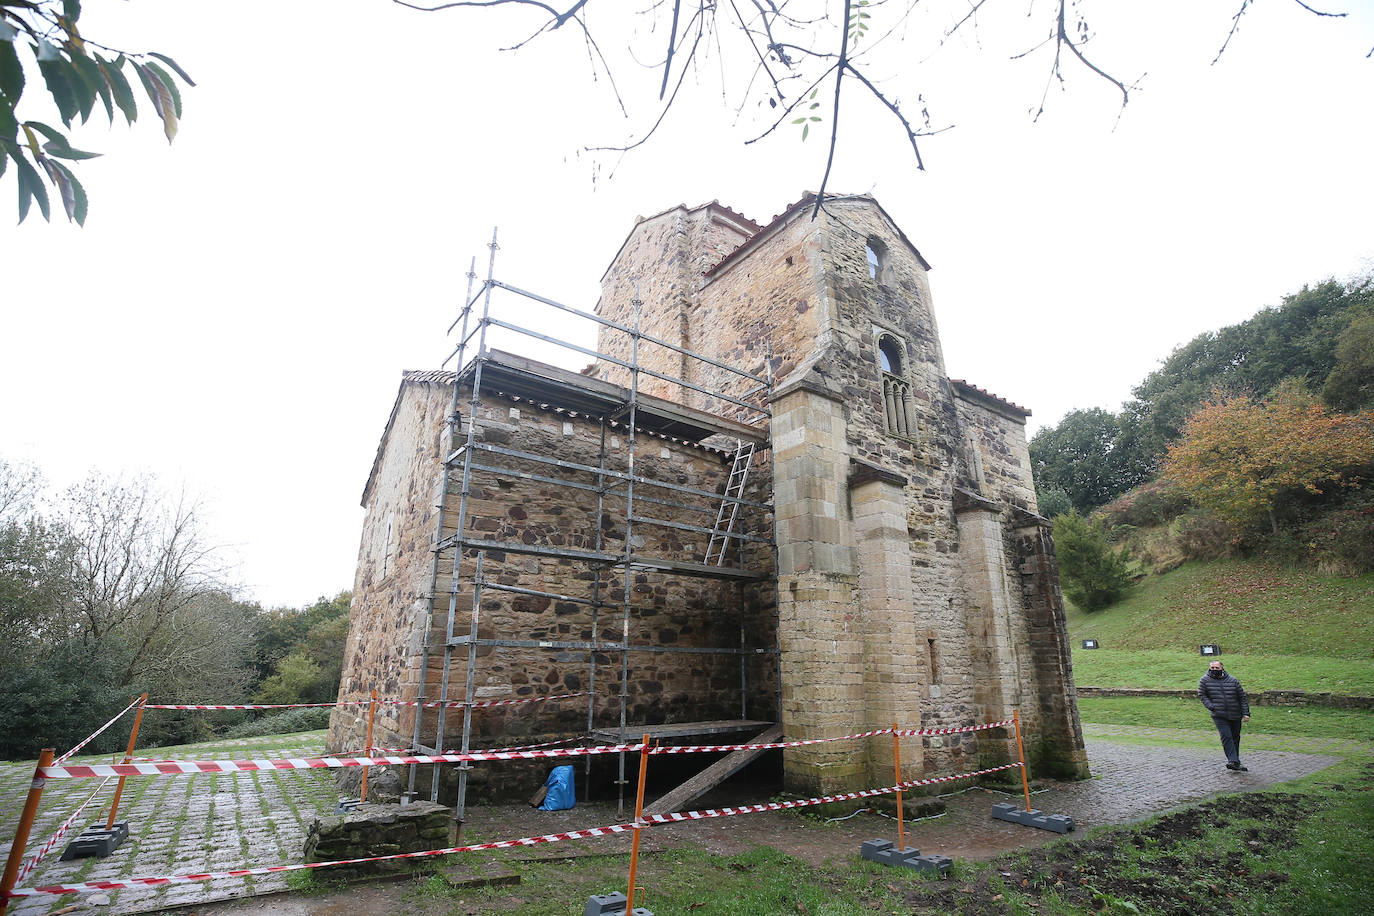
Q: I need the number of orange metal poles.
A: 6